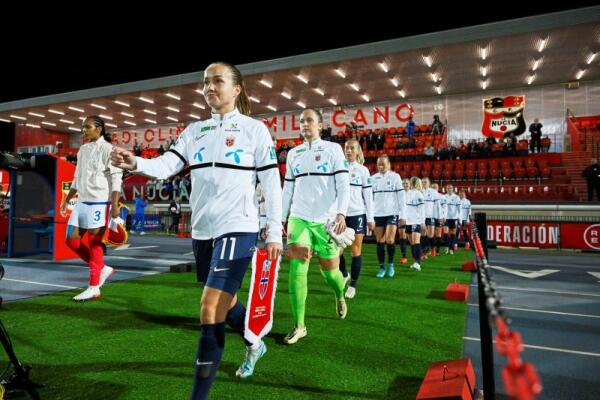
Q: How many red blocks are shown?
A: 3